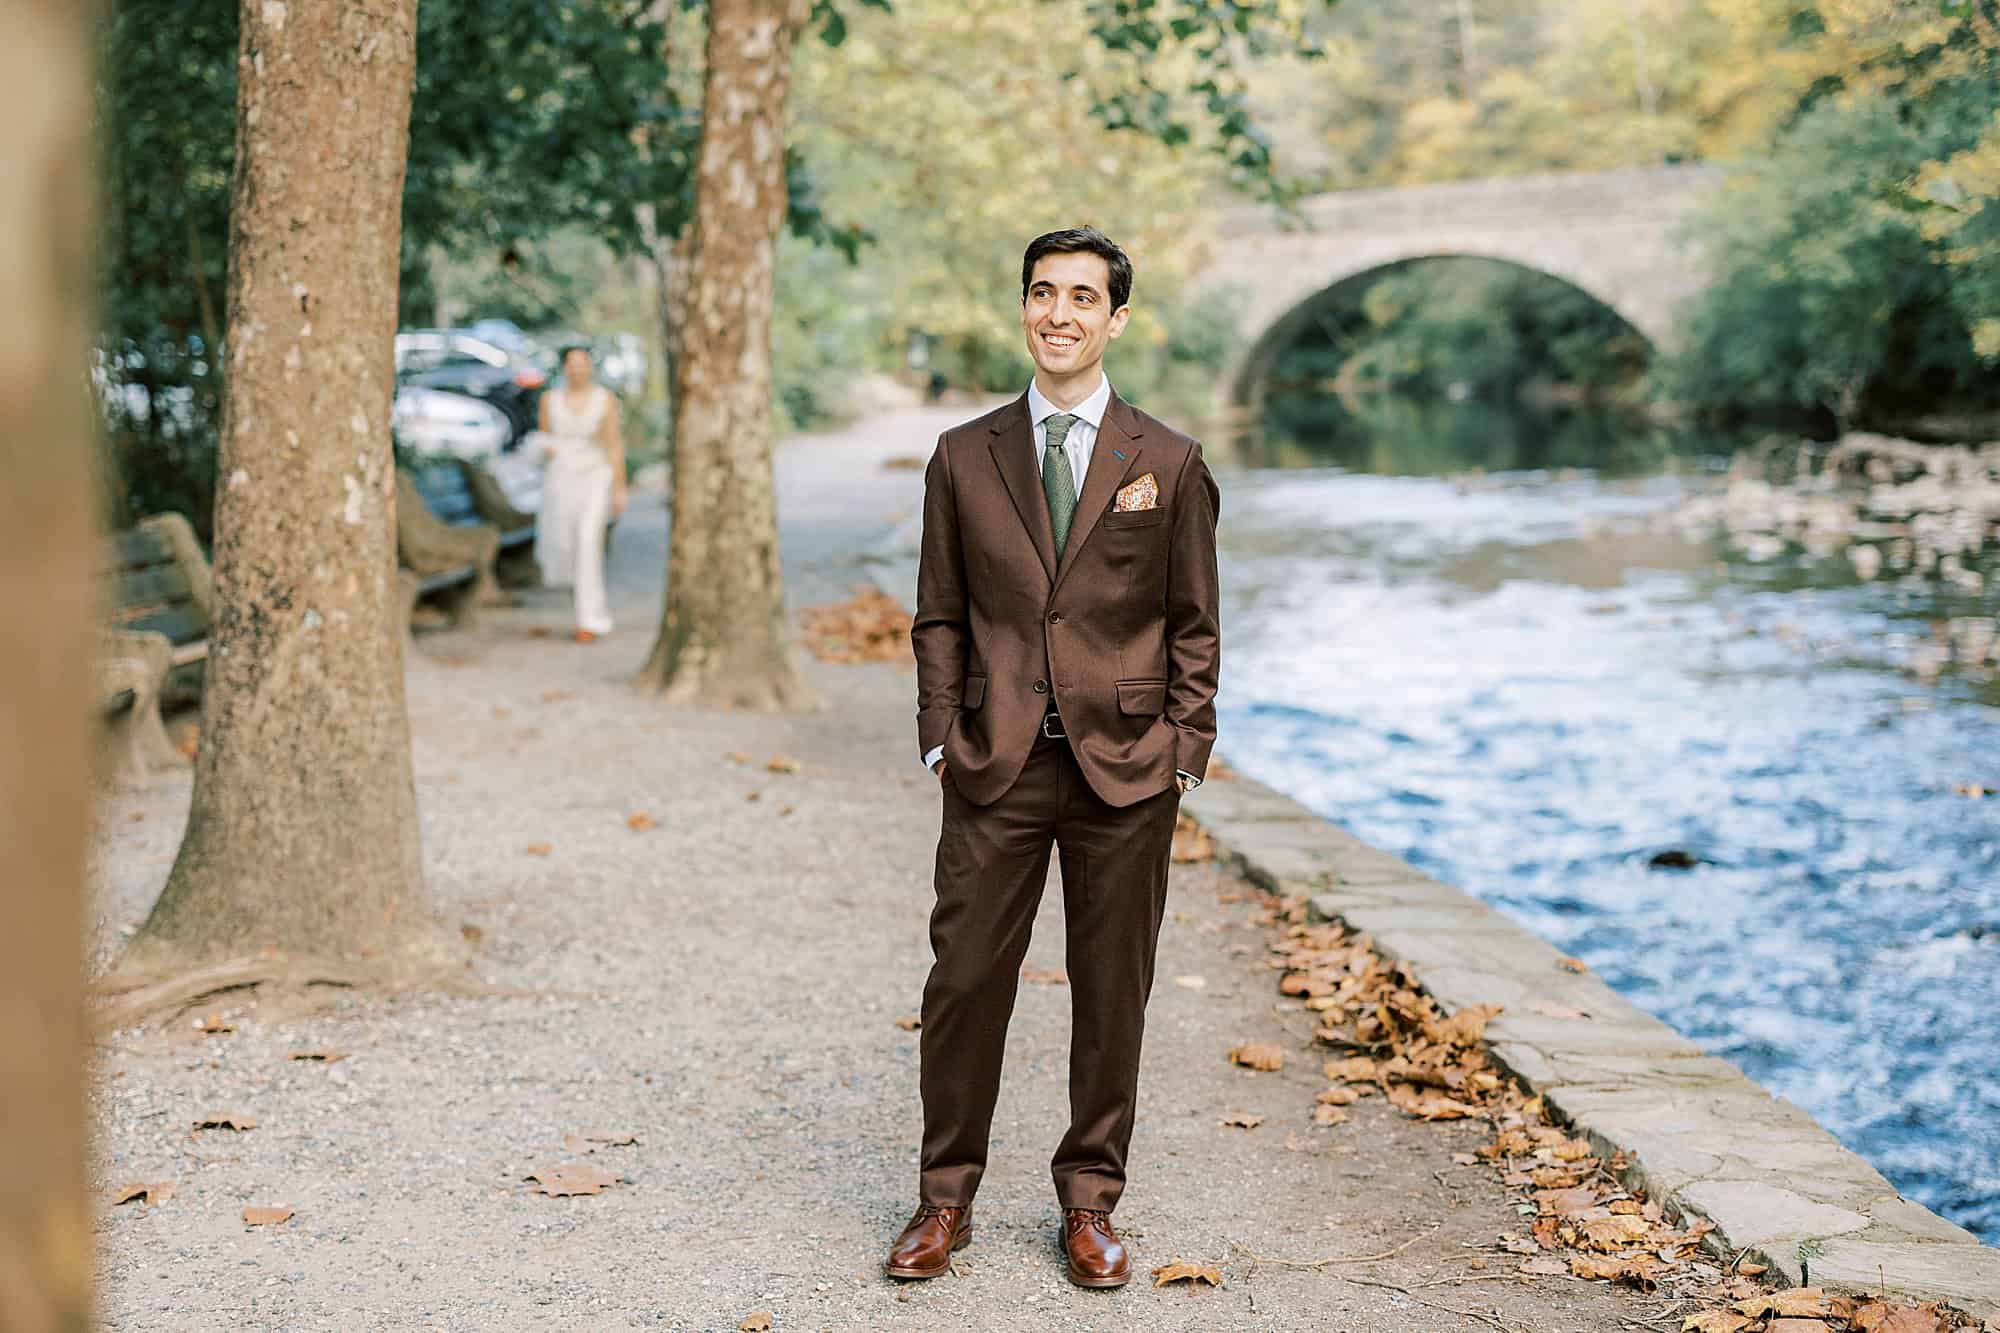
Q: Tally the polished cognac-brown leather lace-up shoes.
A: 2